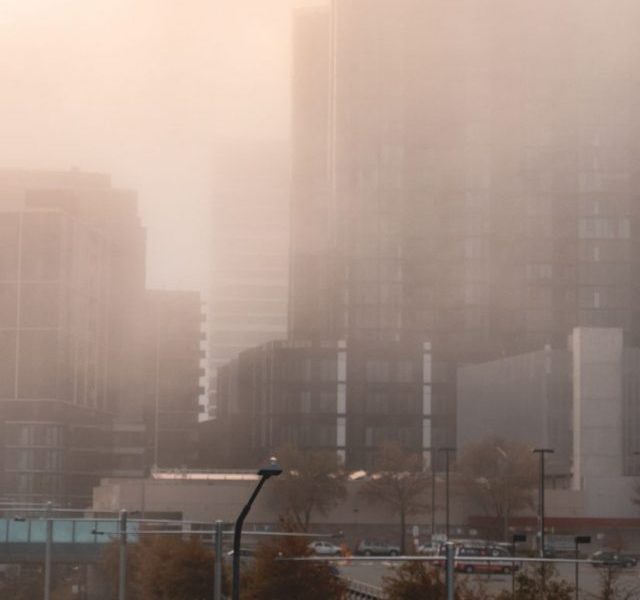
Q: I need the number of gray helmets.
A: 0